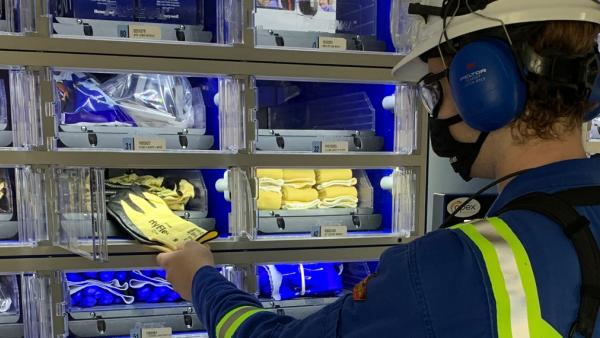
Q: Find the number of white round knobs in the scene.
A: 4